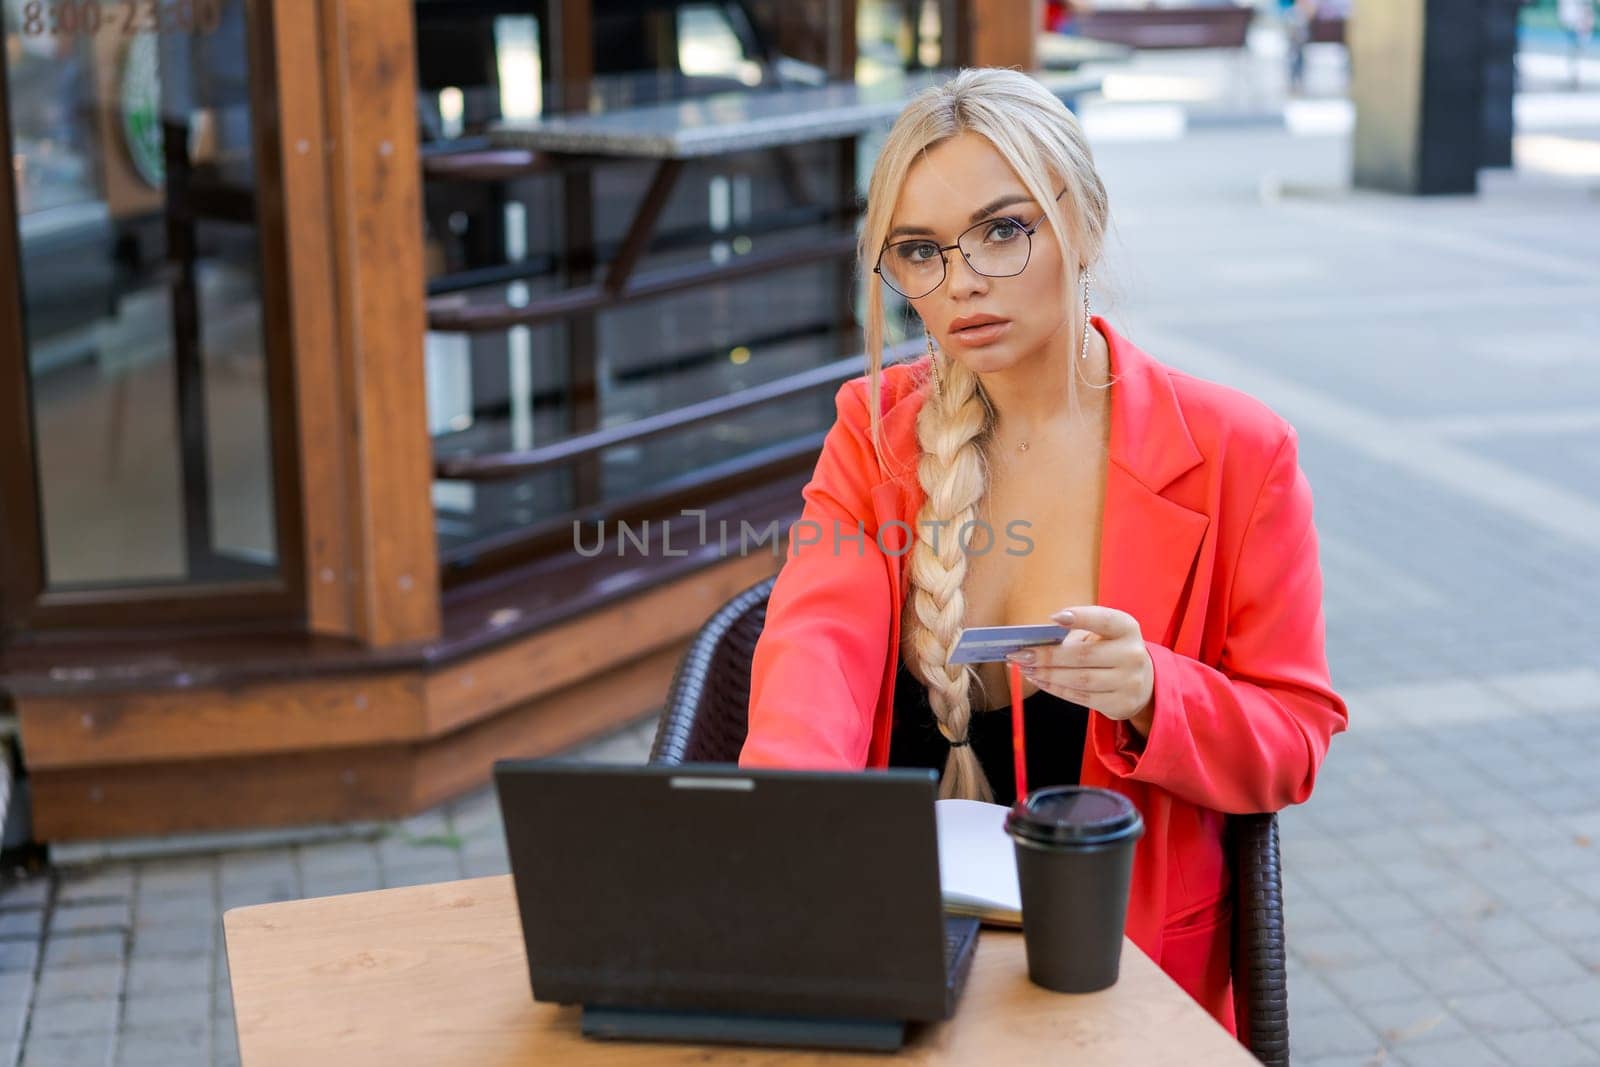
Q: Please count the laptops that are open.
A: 1